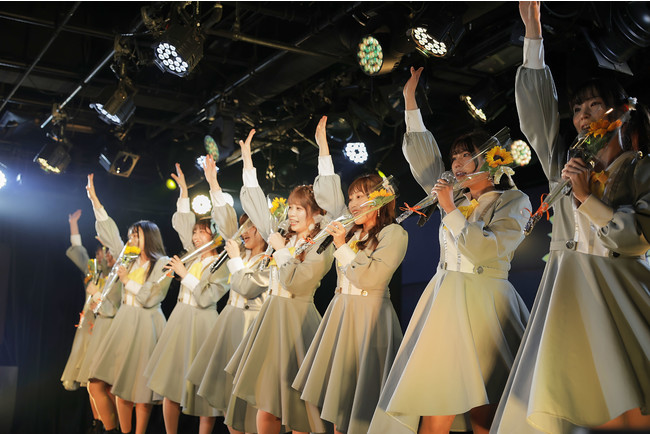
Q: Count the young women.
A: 9